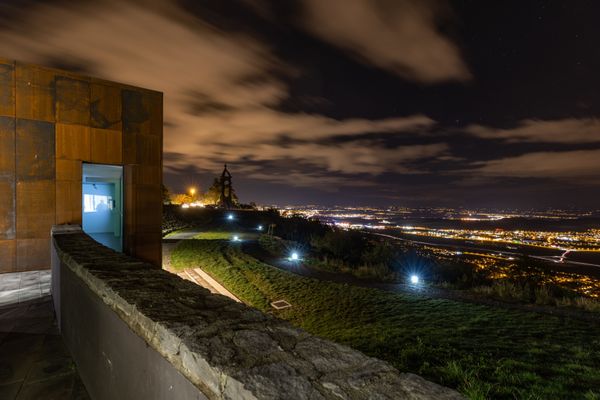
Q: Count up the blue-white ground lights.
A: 5